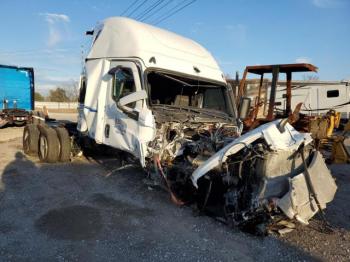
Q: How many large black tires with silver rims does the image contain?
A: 3